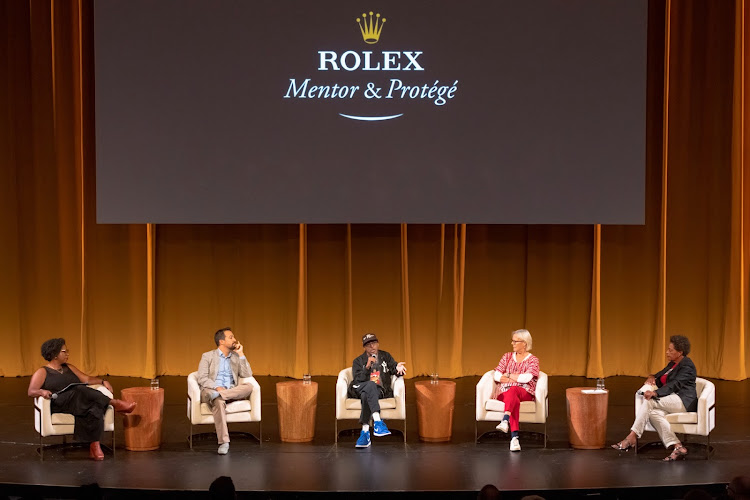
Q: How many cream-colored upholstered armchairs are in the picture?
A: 5